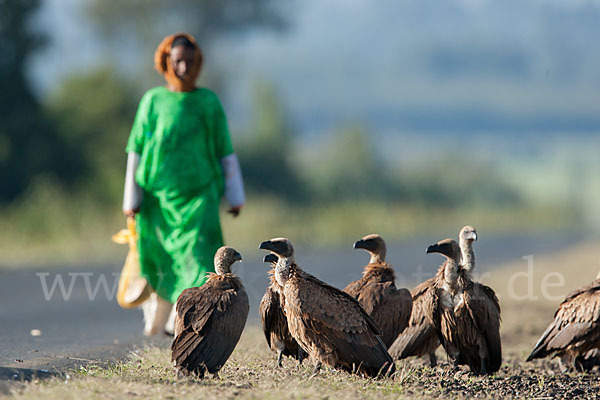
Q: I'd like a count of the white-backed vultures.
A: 7